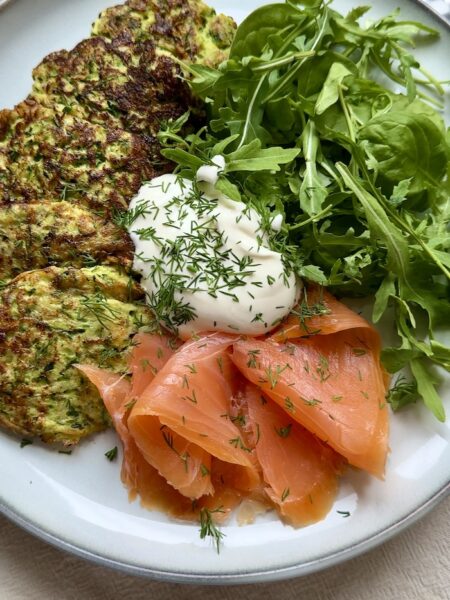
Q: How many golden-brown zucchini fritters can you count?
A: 5